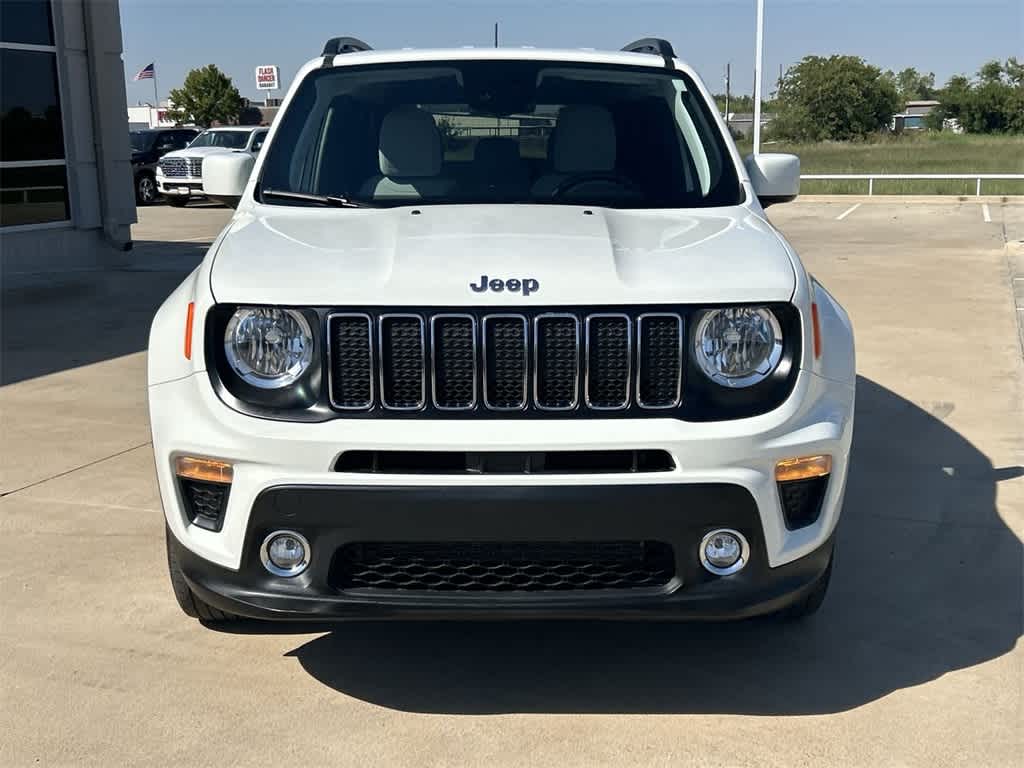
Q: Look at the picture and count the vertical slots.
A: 7